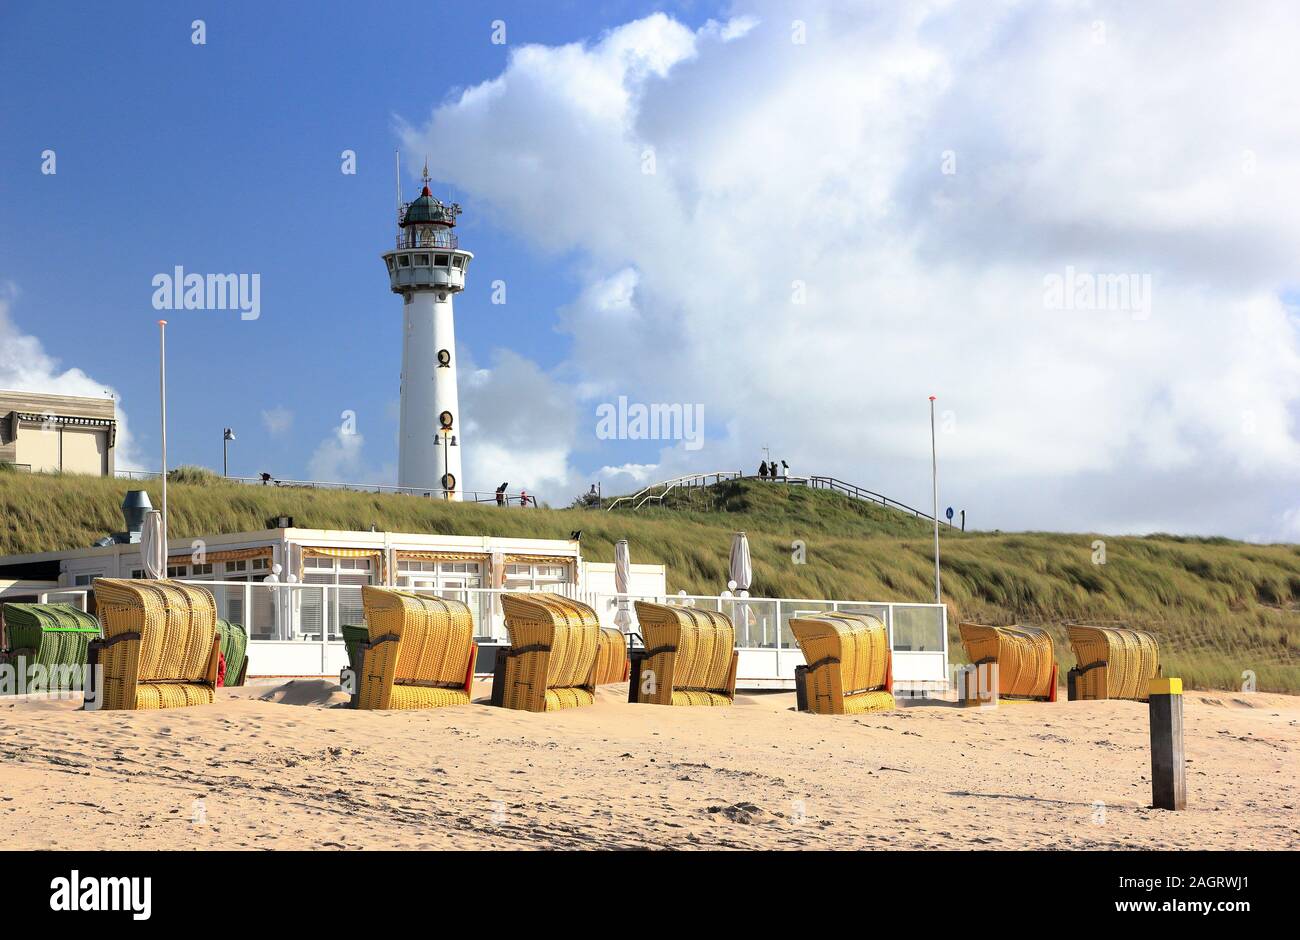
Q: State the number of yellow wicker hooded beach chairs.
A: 8